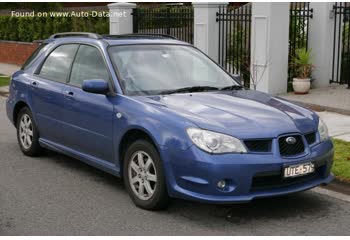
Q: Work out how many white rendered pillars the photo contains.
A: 4